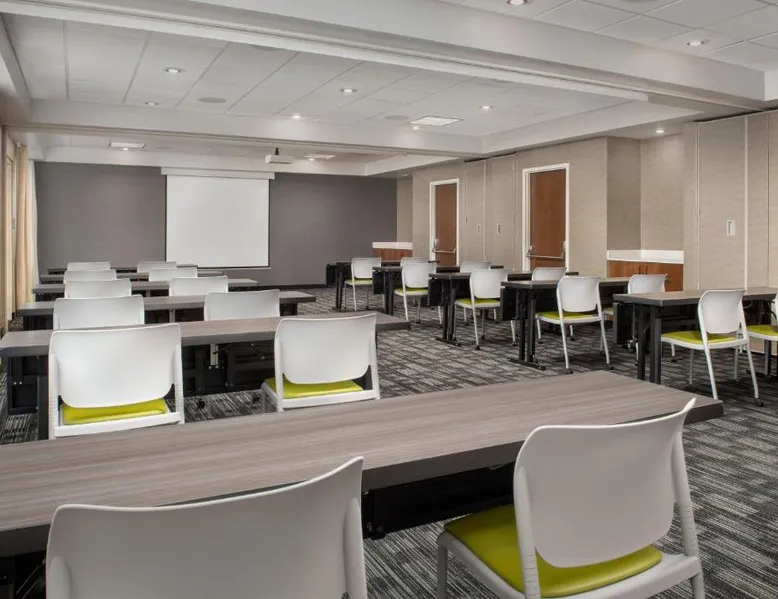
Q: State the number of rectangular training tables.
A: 11